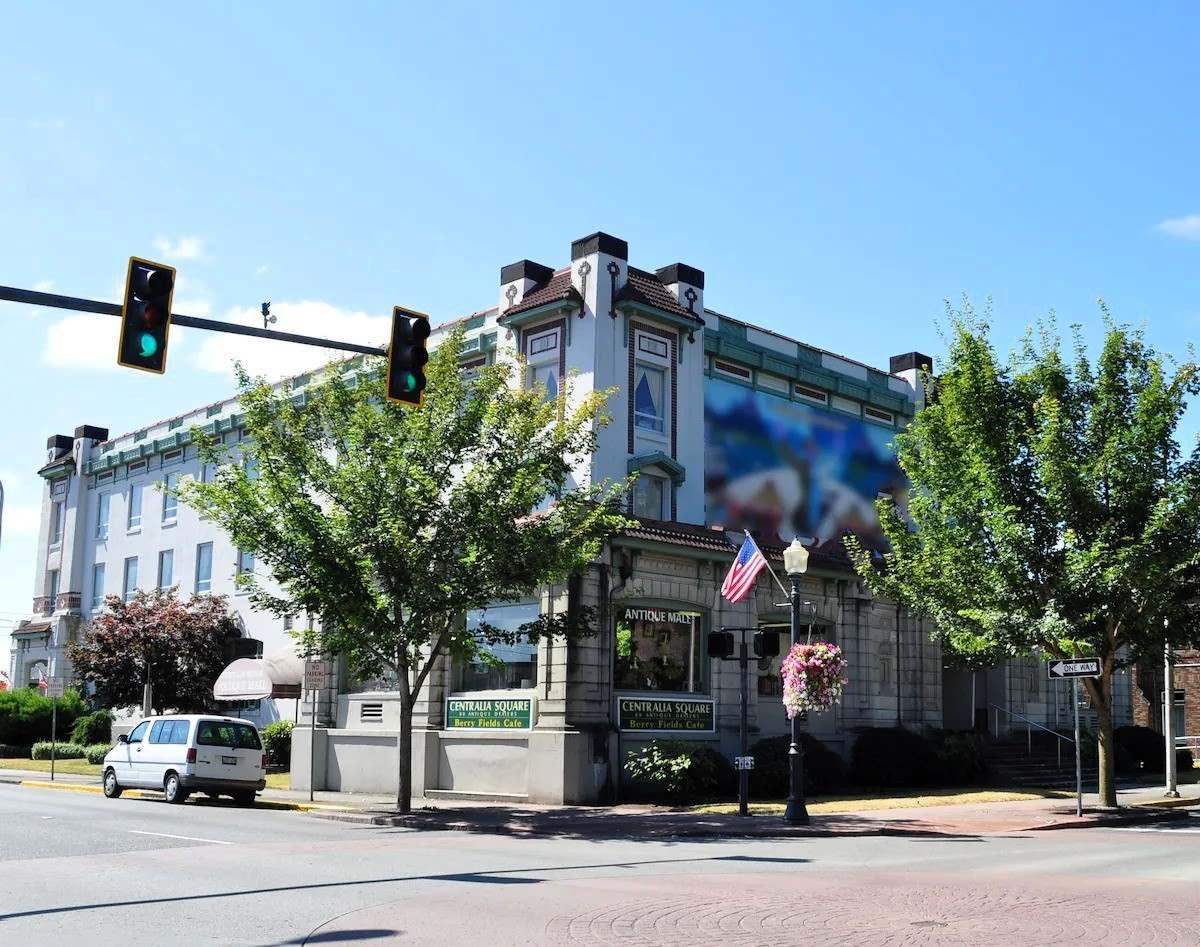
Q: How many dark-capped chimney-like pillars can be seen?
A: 6